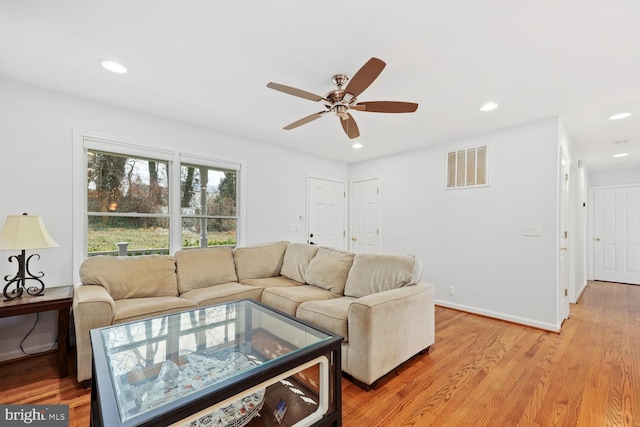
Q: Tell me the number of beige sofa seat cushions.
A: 5